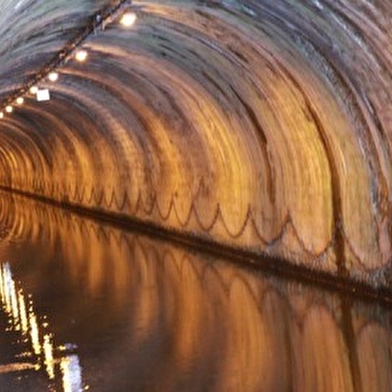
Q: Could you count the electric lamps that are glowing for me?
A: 7